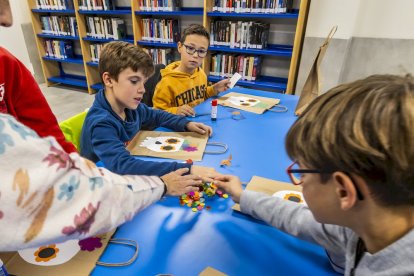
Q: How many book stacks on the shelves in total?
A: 12